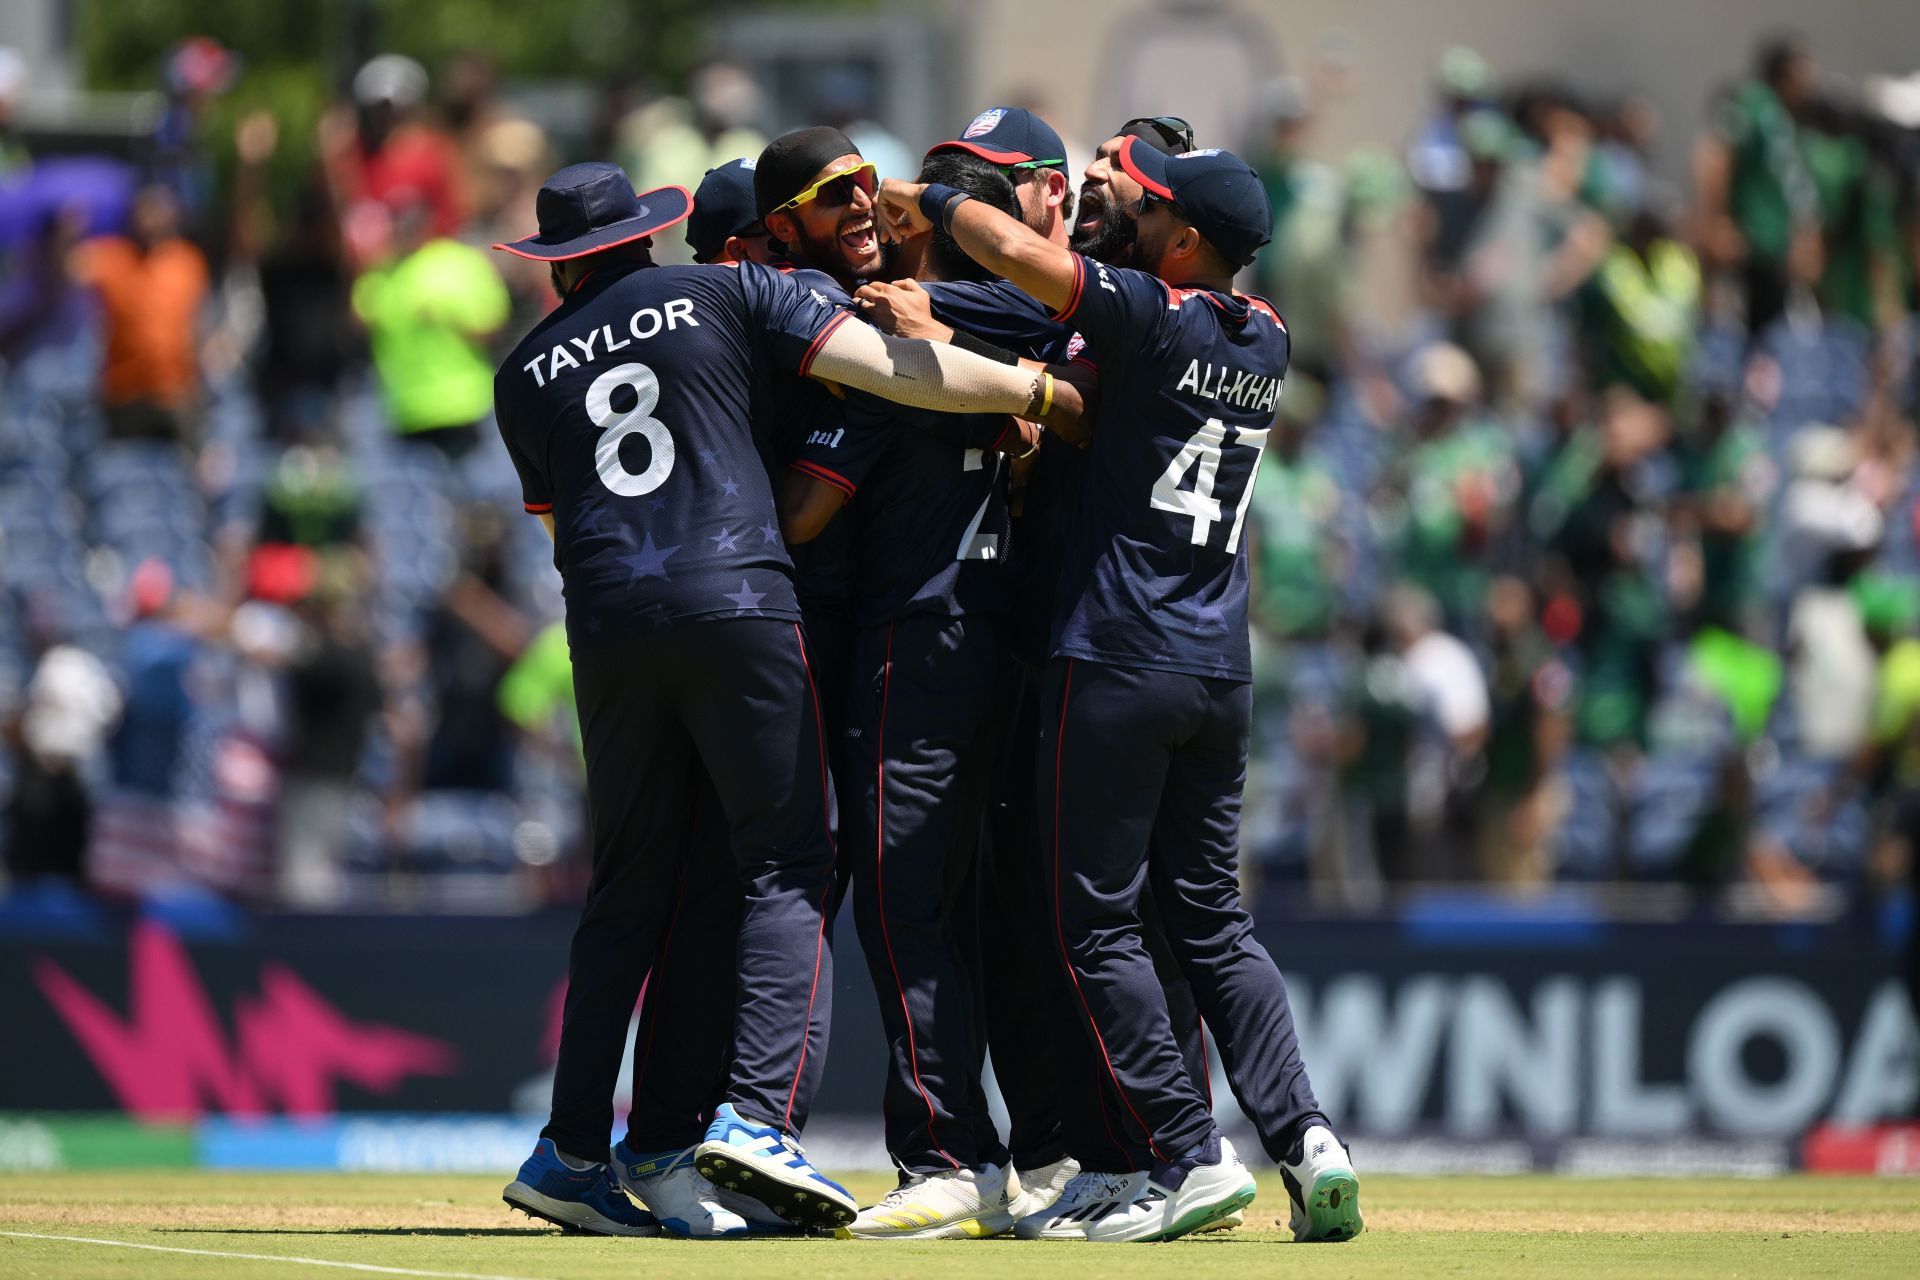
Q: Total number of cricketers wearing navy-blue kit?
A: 7